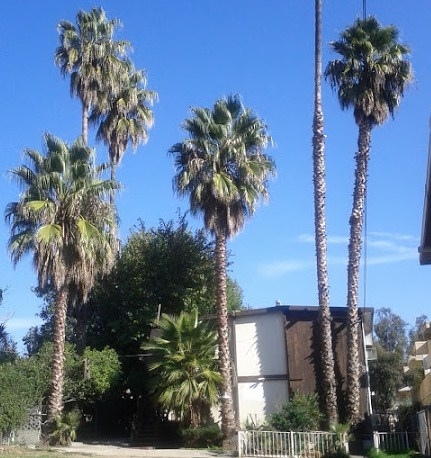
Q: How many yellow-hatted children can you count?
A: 0